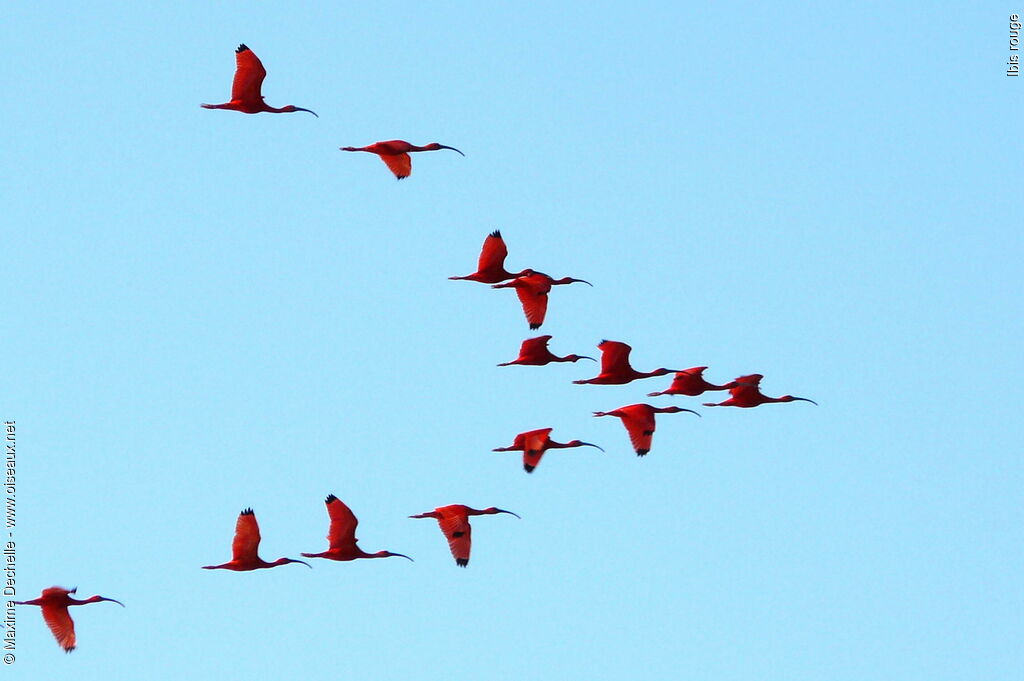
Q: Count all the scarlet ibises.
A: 14